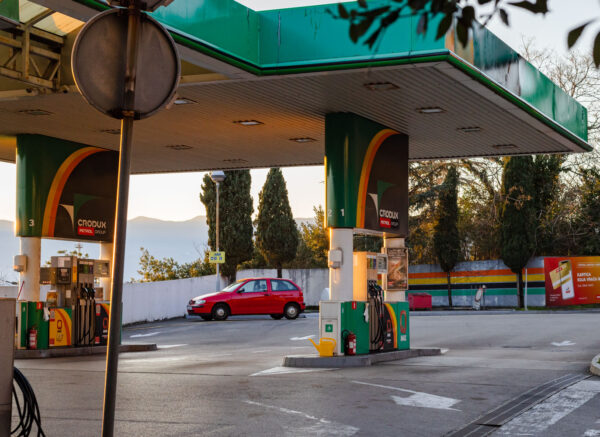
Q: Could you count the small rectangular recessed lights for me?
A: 11